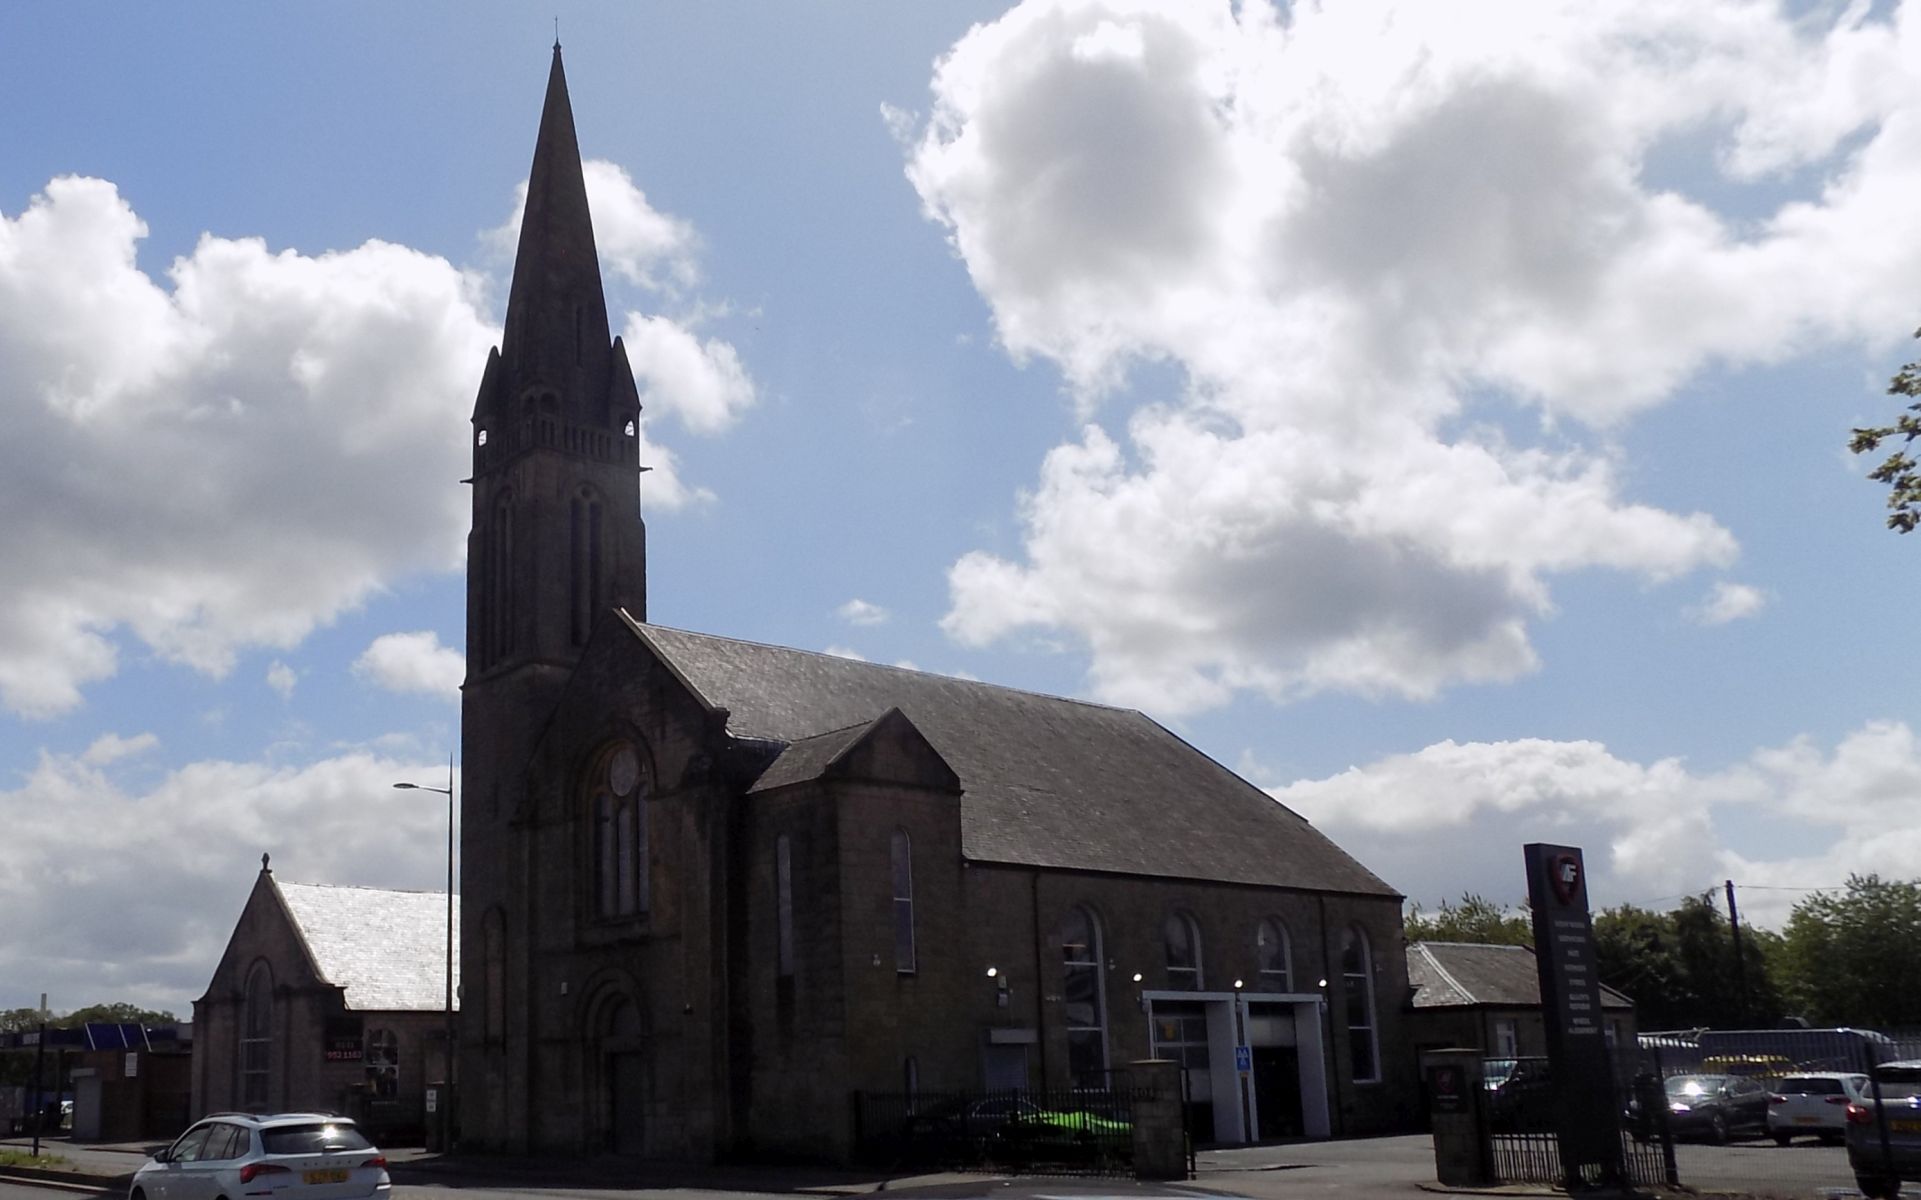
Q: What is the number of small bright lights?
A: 4